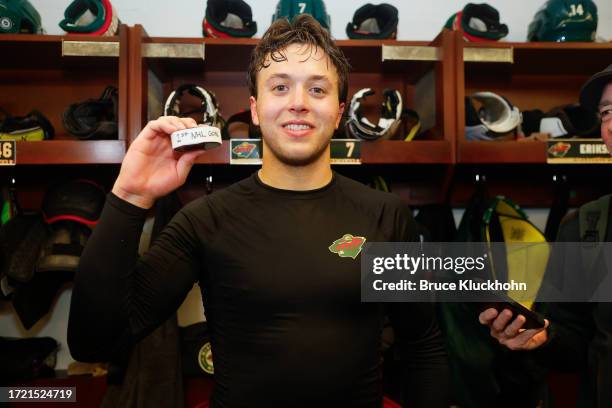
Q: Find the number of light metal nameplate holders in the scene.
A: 4